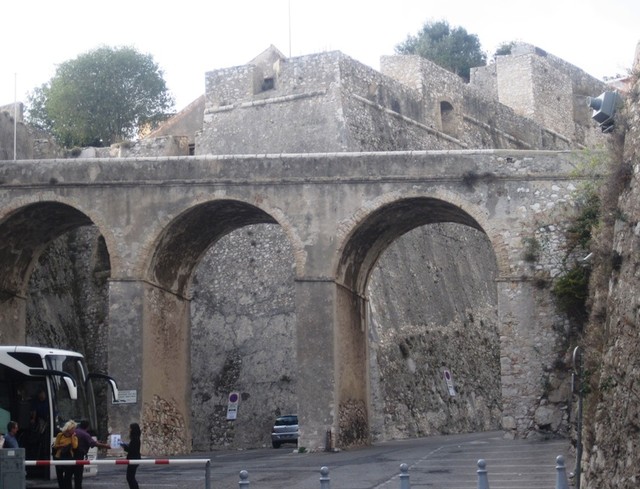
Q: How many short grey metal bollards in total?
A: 5